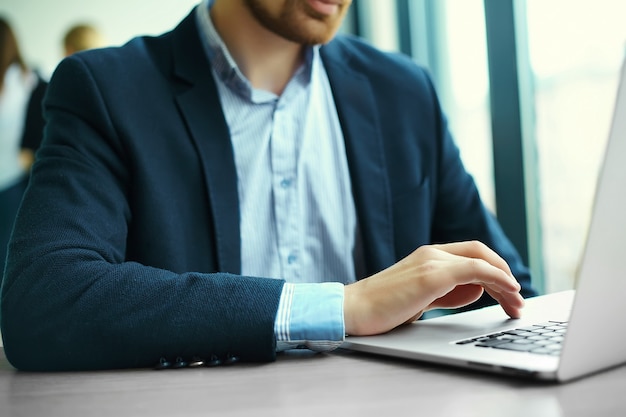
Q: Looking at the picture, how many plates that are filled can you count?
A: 0